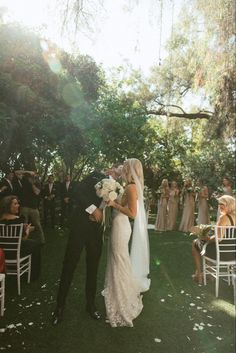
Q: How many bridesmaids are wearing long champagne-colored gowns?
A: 5